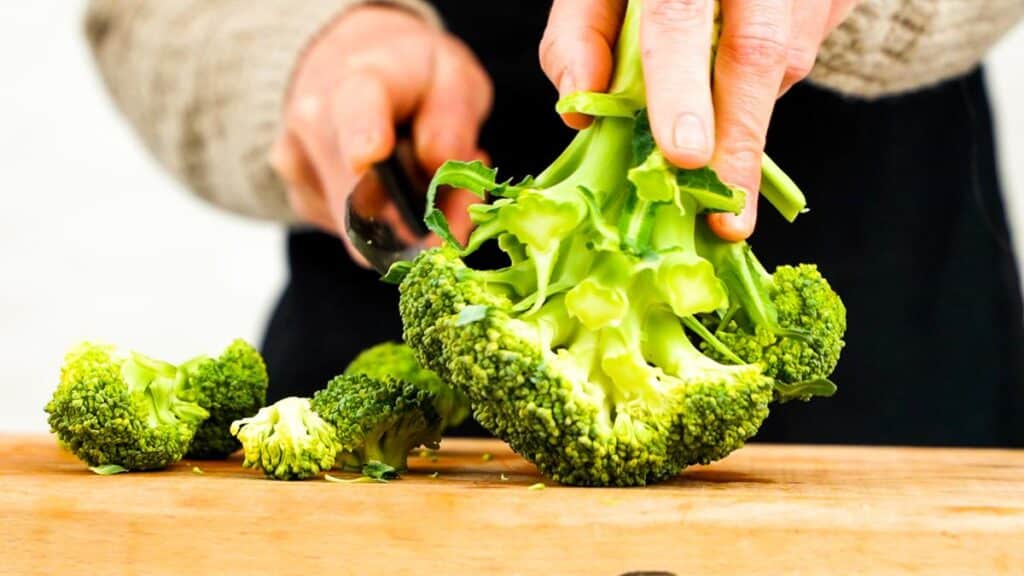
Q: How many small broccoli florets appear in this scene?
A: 5